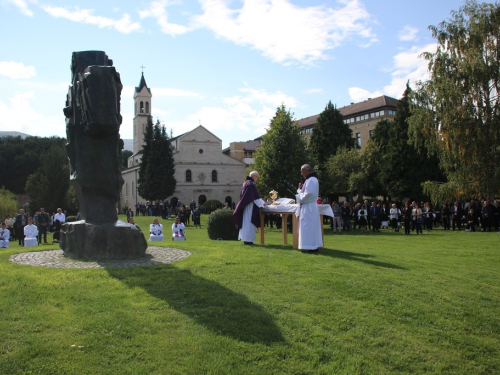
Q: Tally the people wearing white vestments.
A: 6